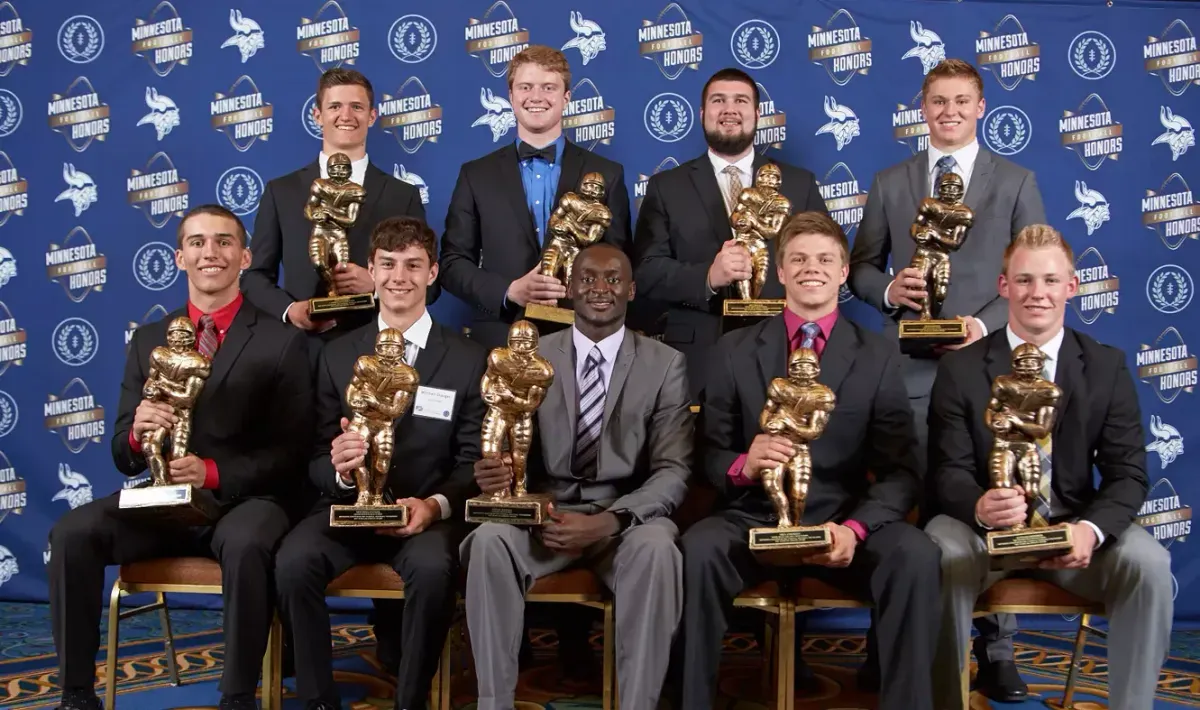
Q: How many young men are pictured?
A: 9